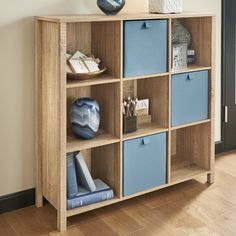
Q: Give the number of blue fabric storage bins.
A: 3